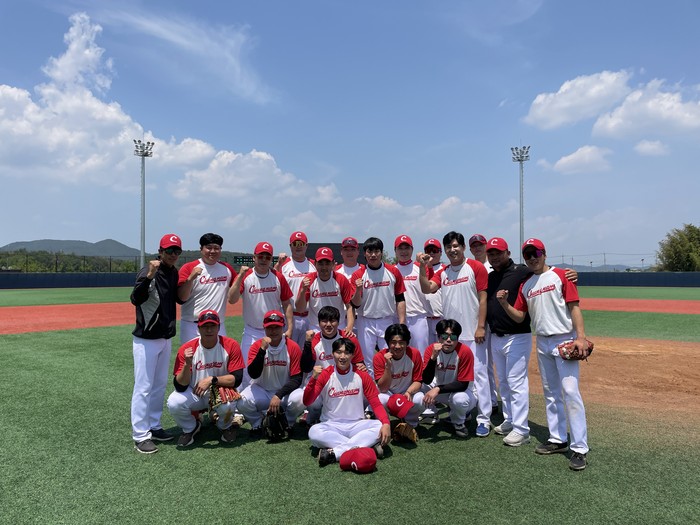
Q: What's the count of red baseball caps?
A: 14